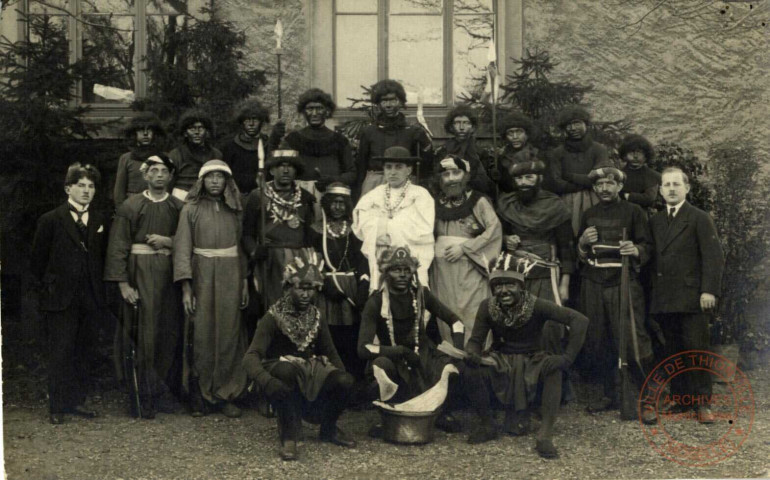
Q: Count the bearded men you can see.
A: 2